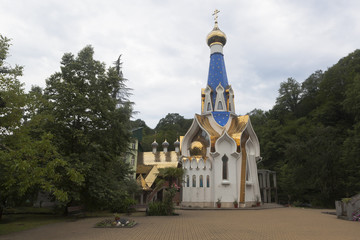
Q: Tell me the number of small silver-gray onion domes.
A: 3